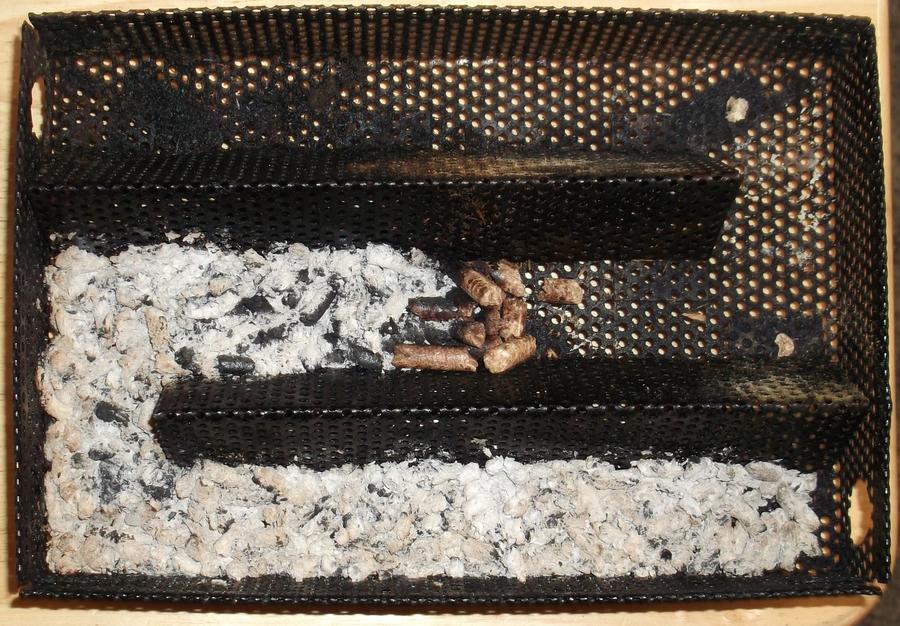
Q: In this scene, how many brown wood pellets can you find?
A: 9